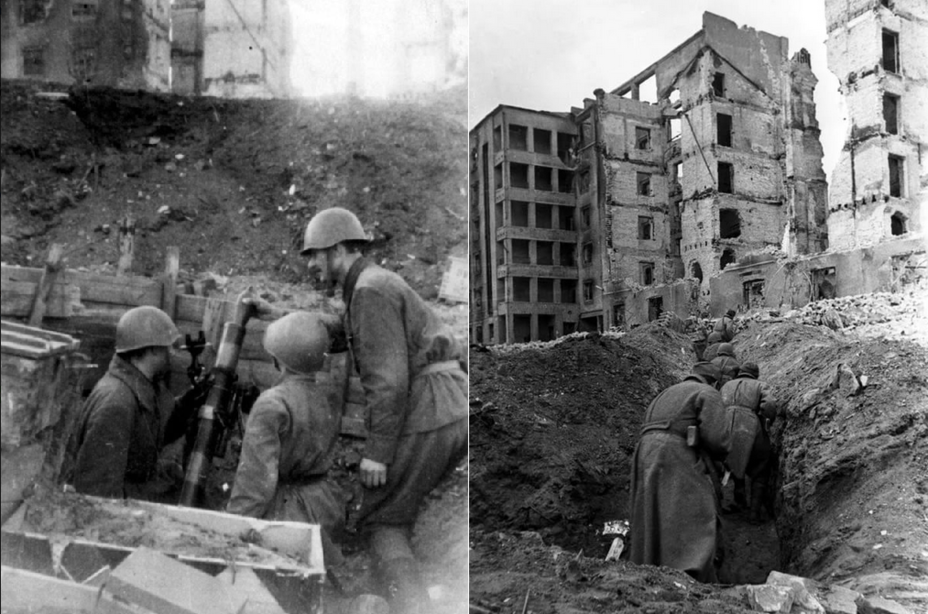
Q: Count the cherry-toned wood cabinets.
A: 0